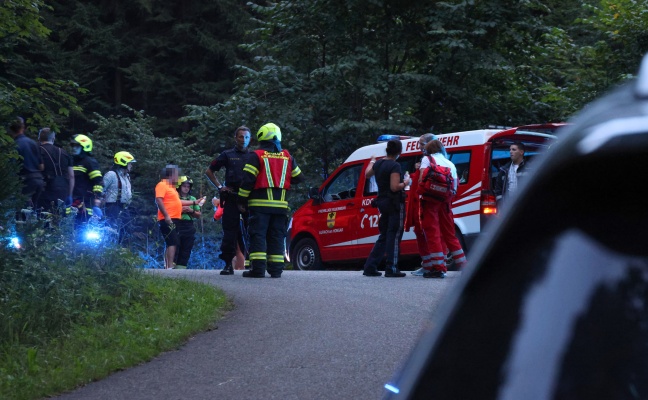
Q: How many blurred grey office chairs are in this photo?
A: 0